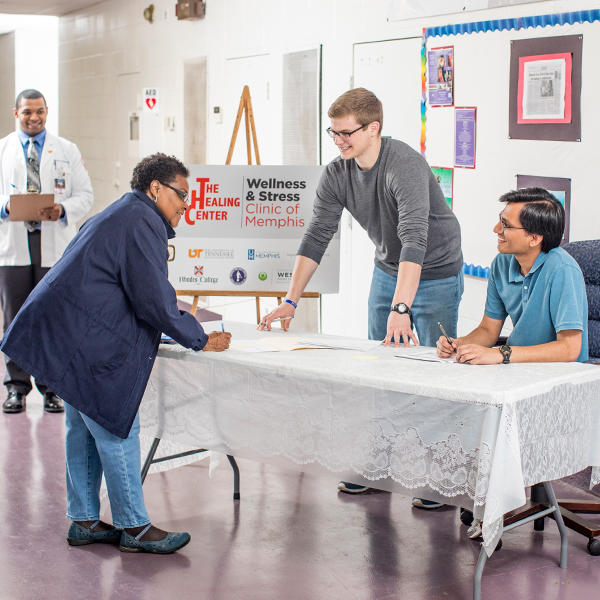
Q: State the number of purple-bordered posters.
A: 2